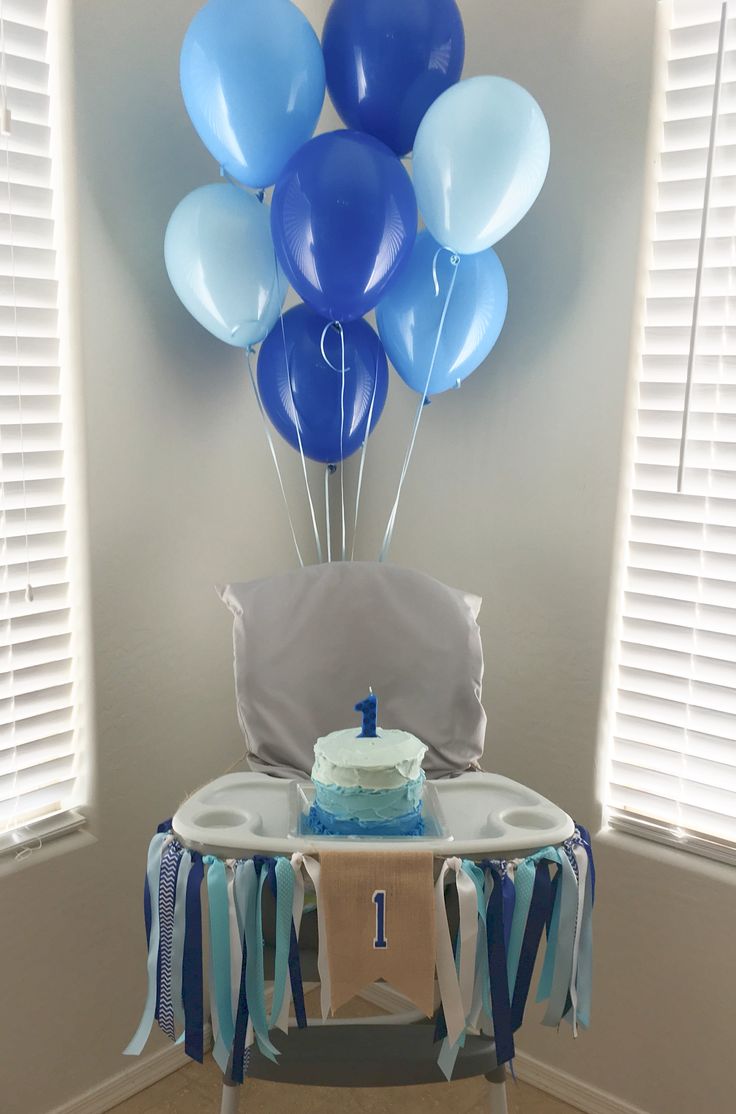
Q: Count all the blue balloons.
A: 7